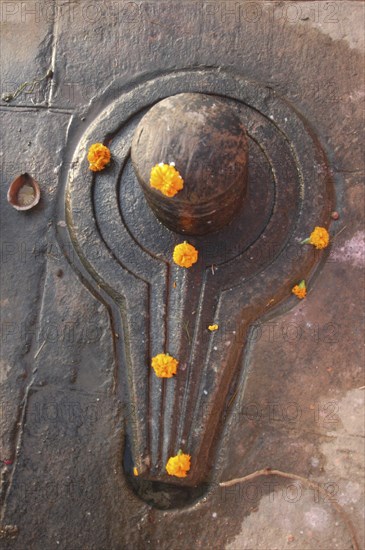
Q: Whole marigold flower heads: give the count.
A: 7